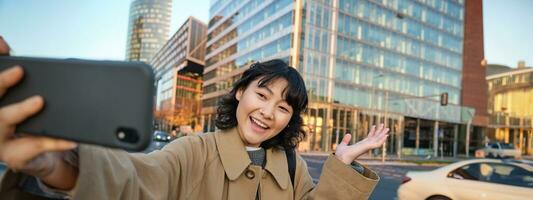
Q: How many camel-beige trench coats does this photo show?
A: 1